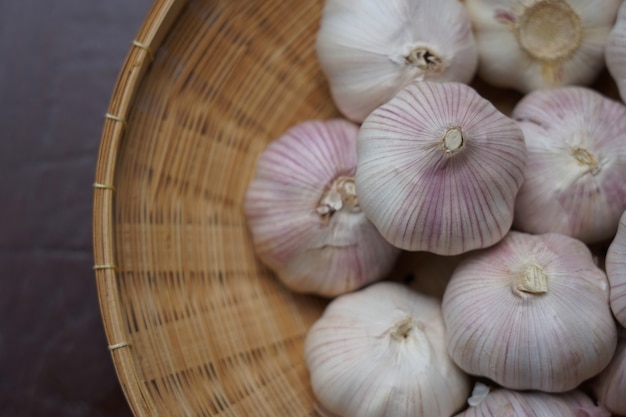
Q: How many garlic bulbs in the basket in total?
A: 11